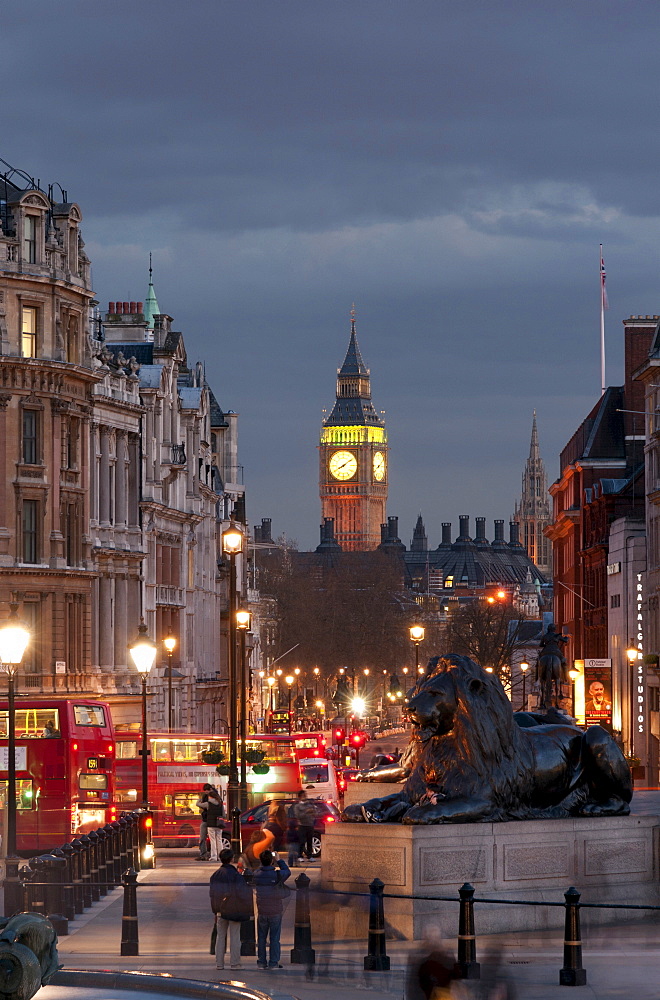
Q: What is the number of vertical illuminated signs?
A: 1